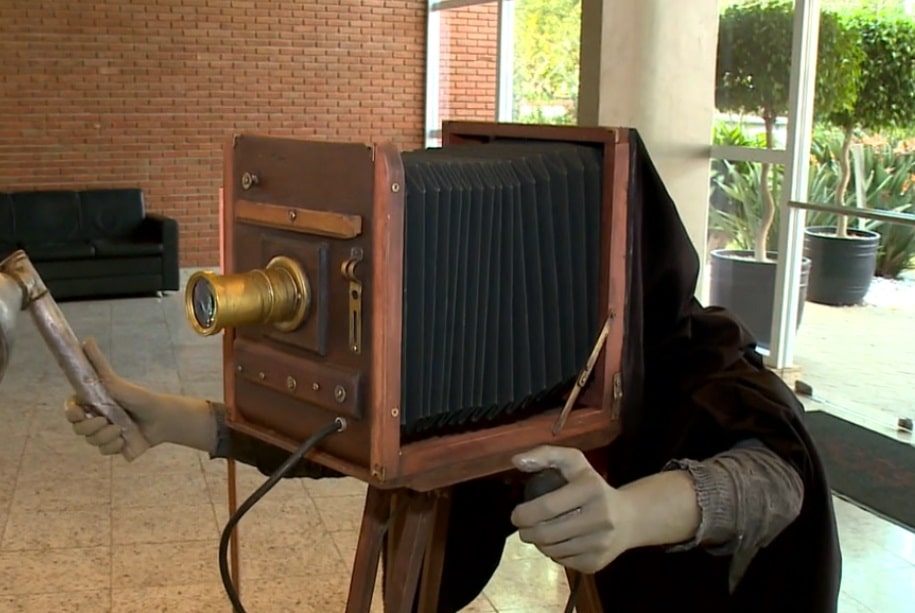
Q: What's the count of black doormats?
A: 1